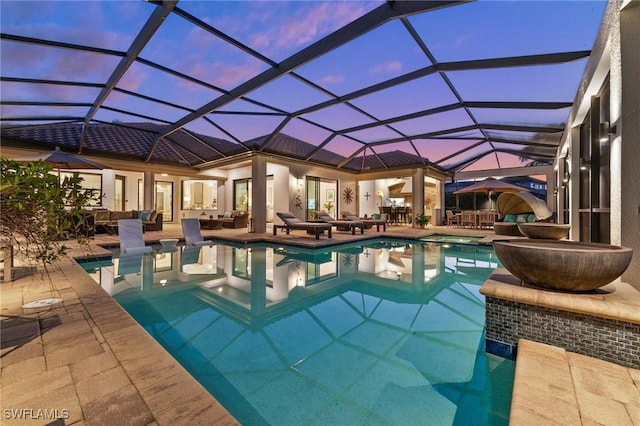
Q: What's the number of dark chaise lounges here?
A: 3